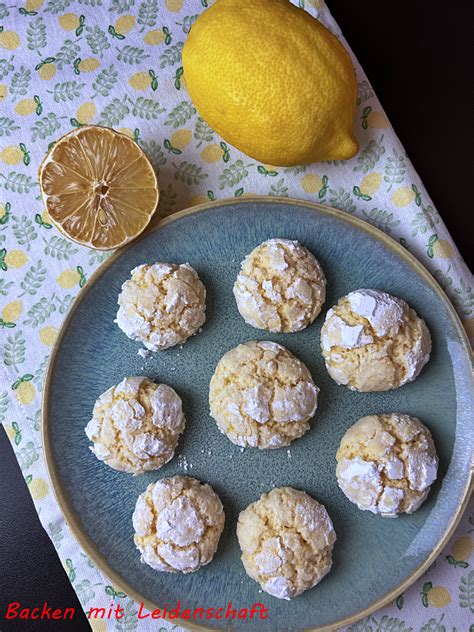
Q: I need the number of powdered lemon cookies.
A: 8